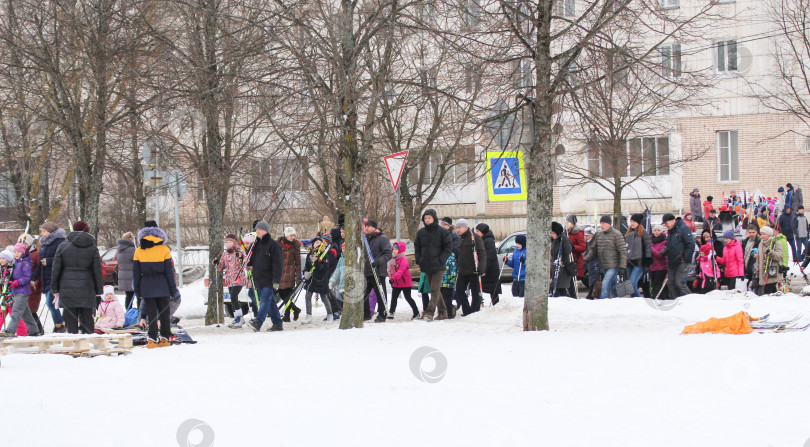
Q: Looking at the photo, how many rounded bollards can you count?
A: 0